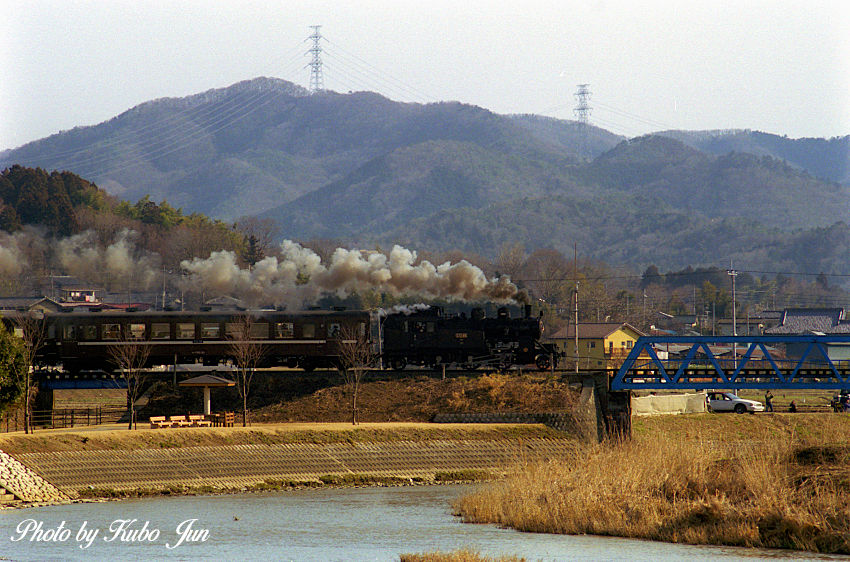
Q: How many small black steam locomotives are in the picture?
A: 1